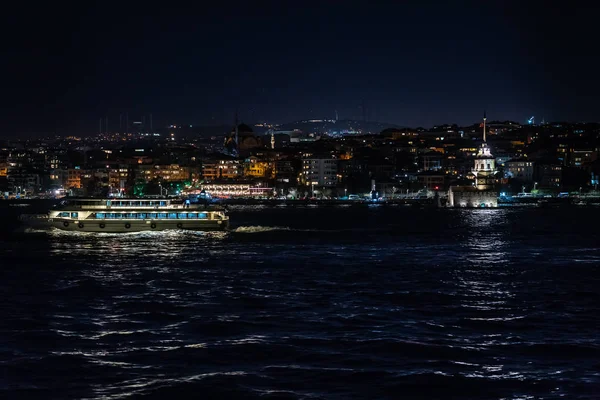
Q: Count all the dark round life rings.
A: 6